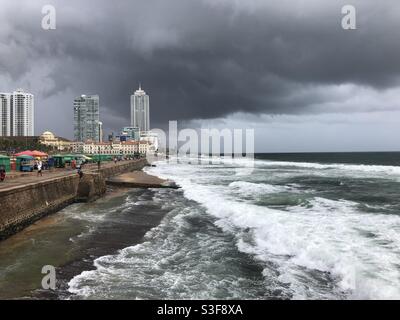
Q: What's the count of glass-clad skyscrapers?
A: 2